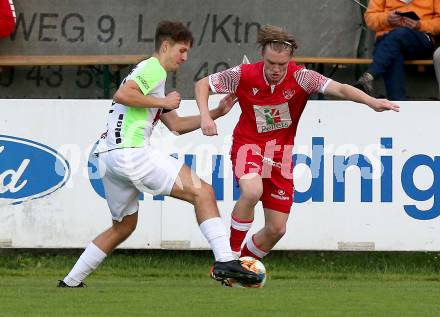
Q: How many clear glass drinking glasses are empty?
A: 0